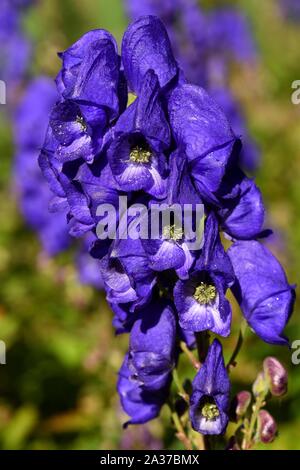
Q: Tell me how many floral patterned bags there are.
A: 0